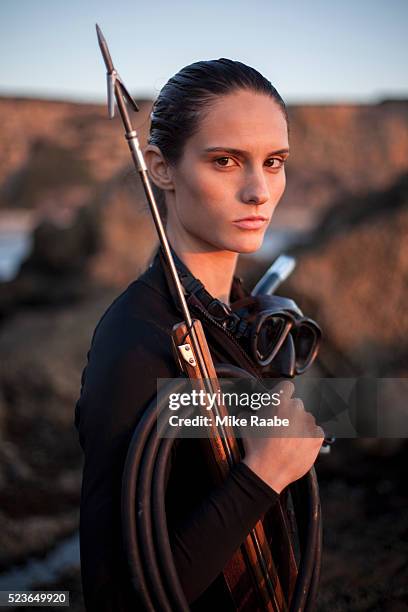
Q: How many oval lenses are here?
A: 2